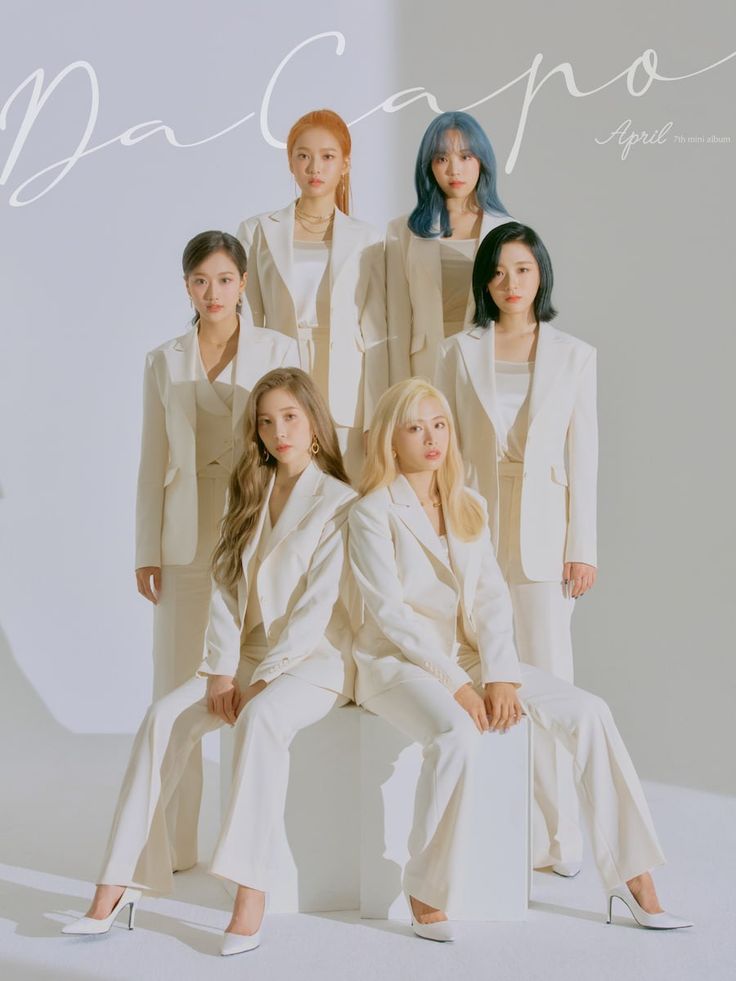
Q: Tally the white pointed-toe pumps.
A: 5